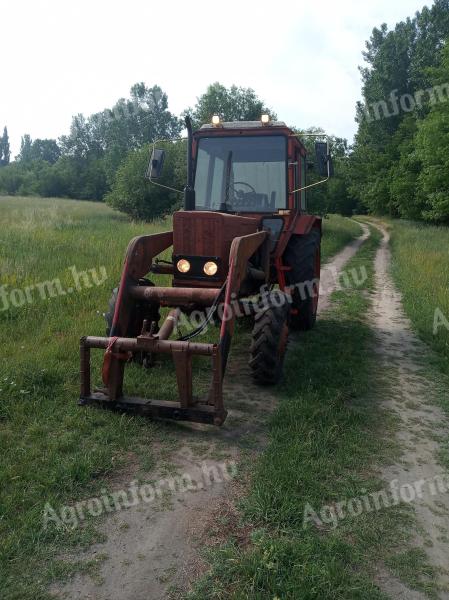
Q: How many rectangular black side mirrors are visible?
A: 2